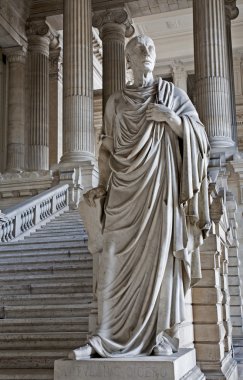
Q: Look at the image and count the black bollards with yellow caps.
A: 0